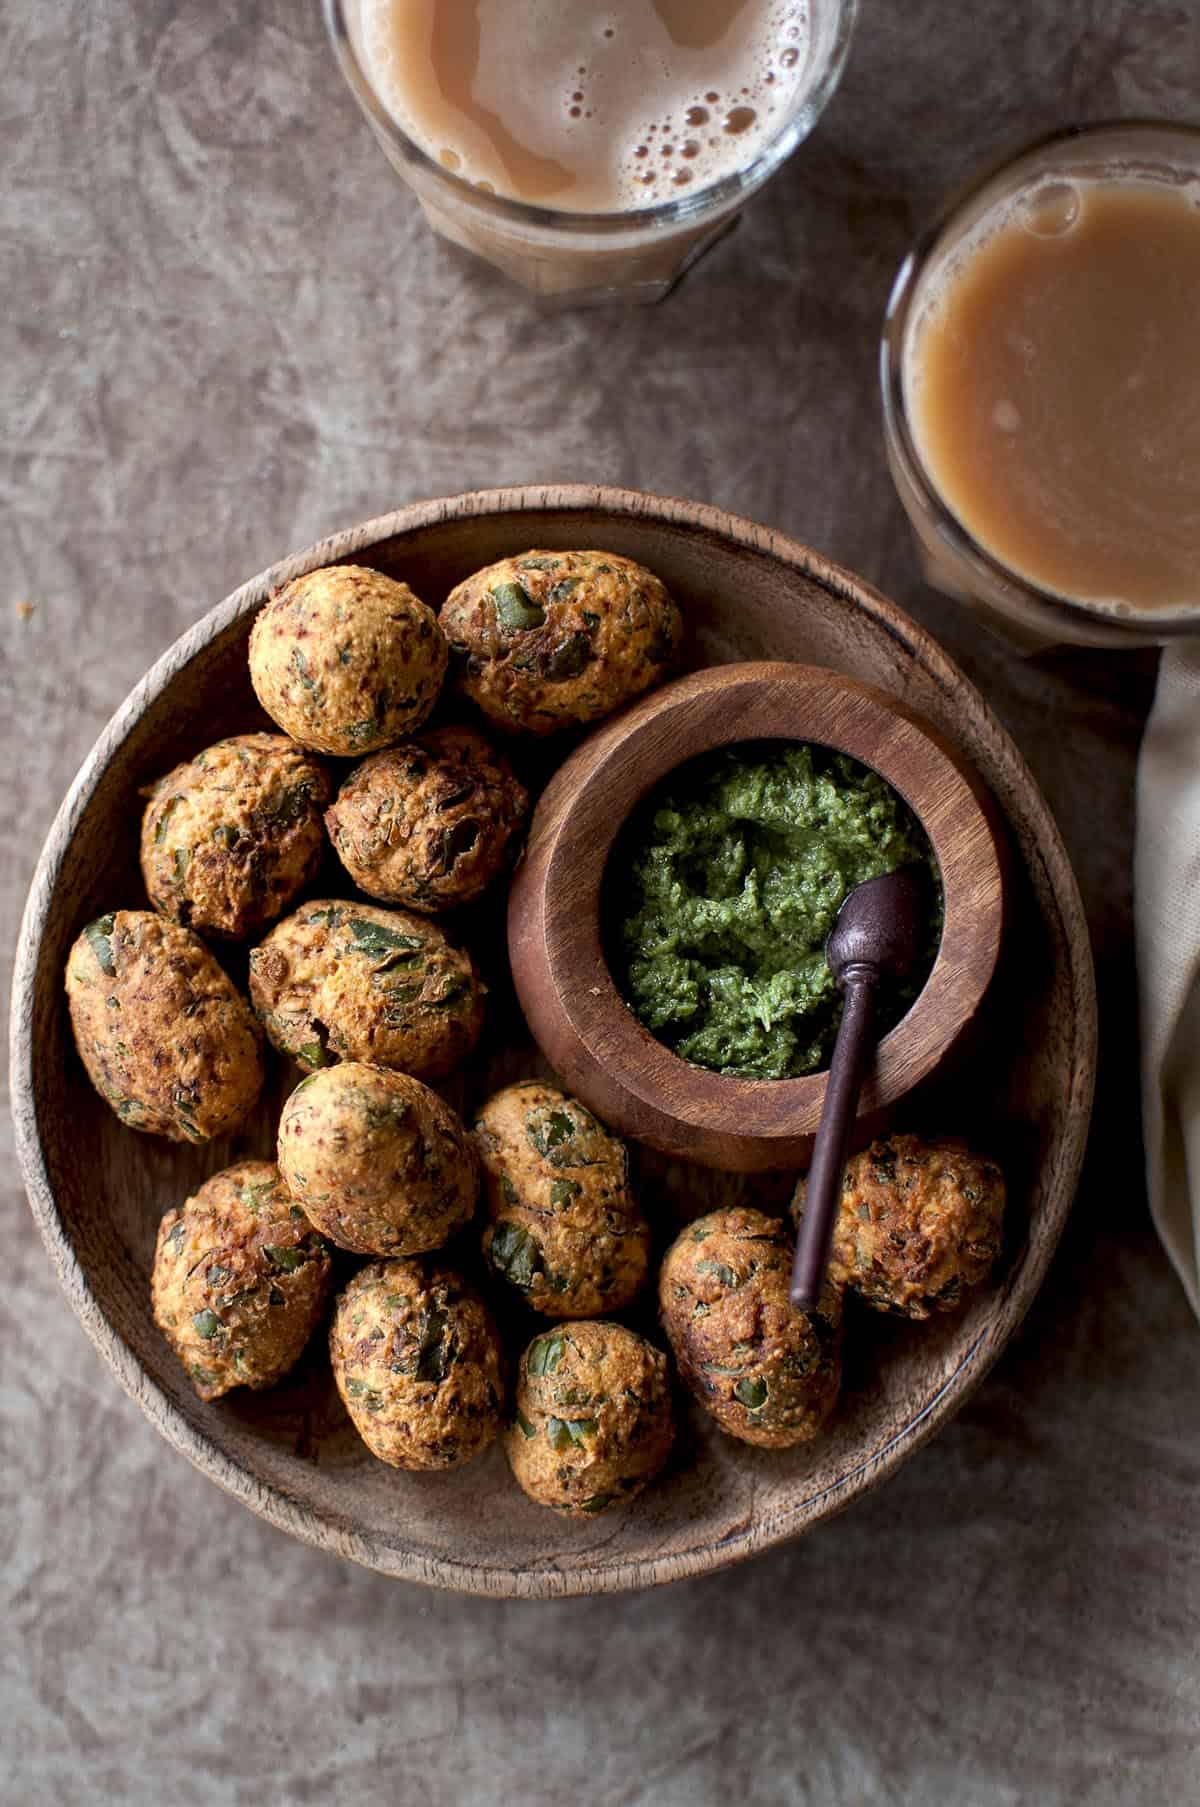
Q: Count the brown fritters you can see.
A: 13